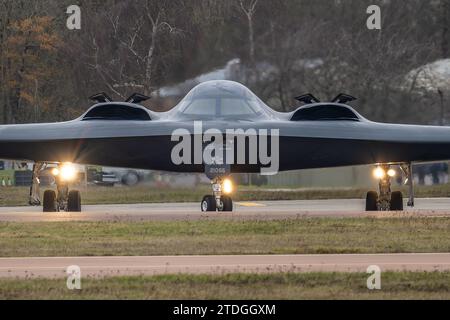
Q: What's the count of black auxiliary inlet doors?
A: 4